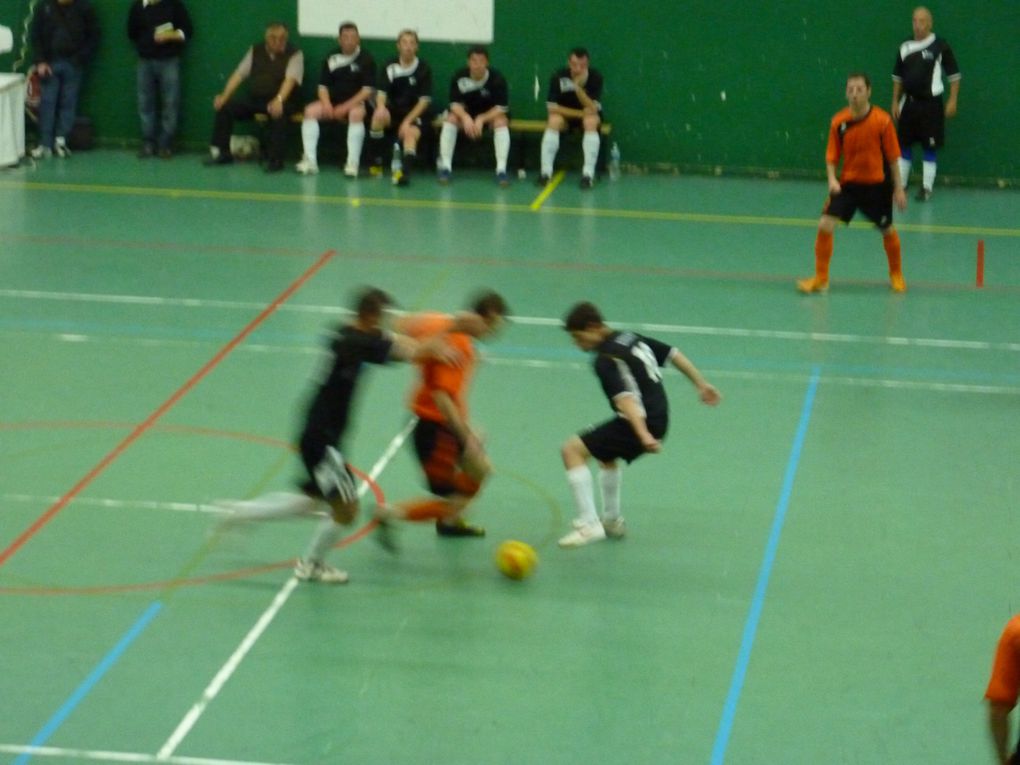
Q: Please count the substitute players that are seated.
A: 4